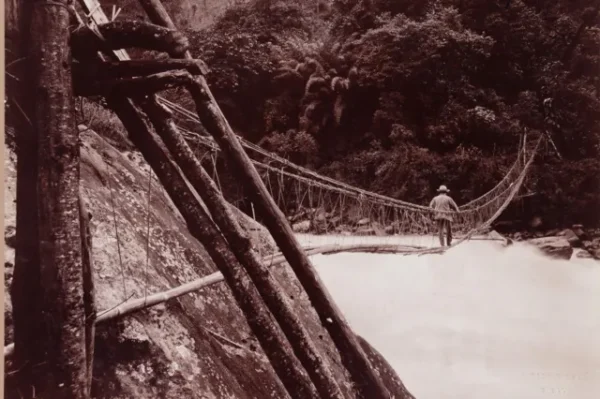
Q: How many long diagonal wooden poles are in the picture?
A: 3